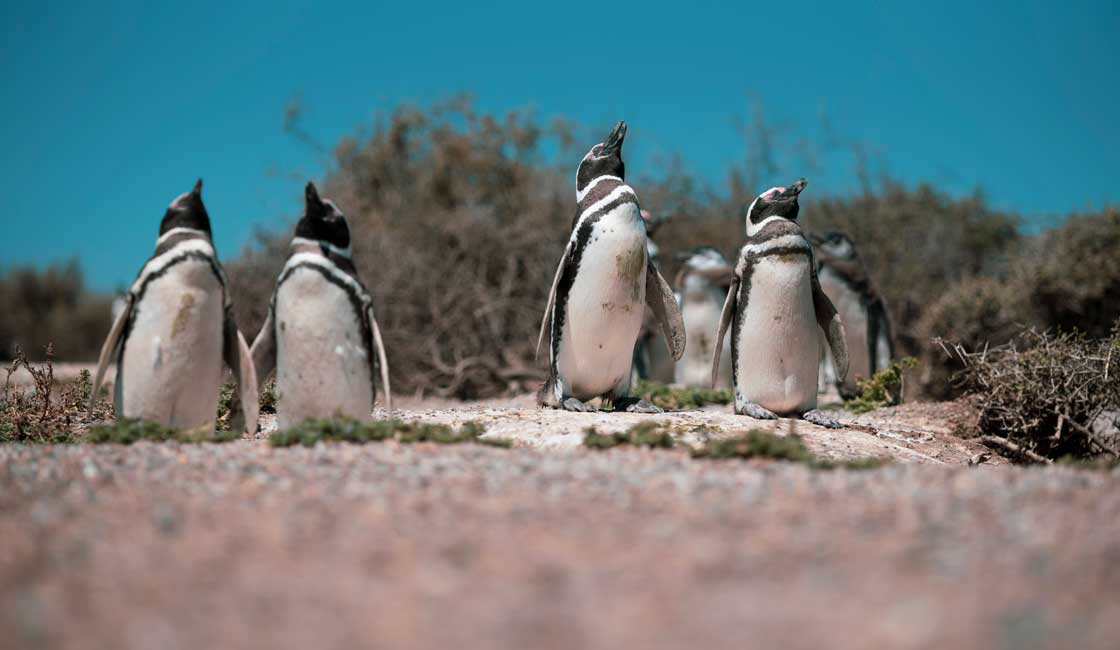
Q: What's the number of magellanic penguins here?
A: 7